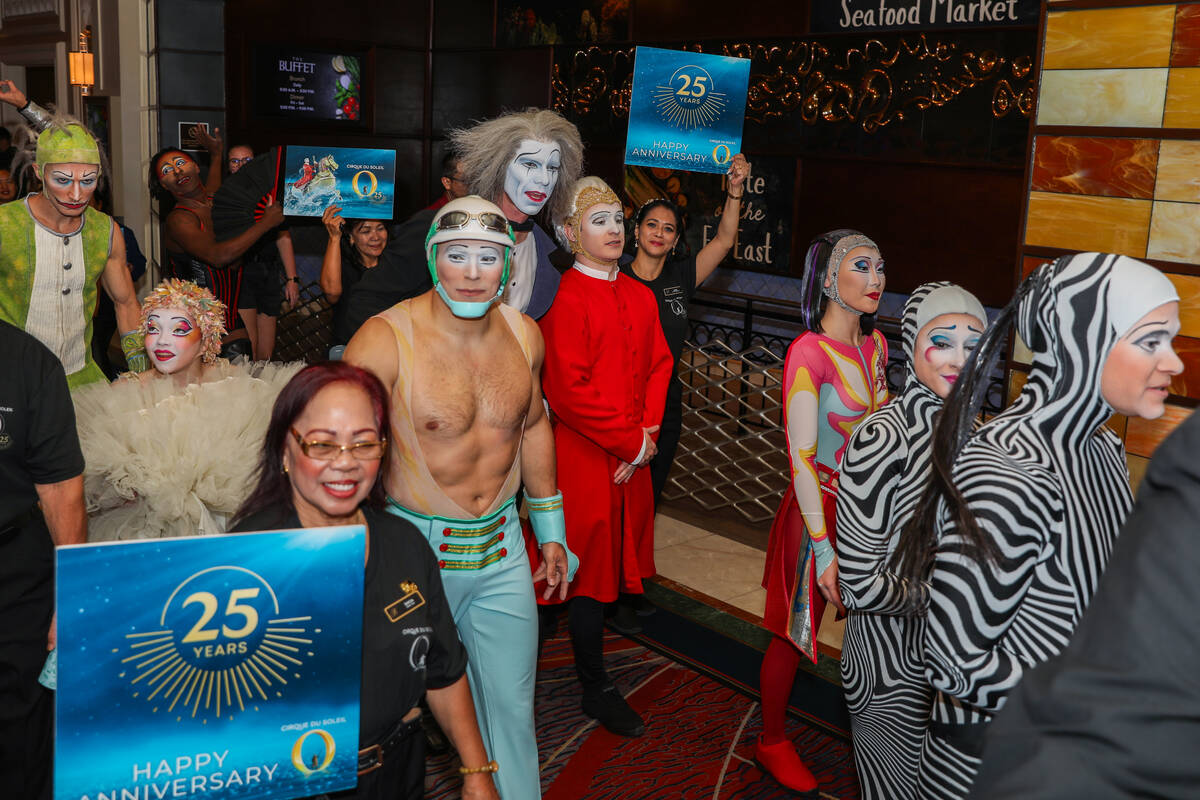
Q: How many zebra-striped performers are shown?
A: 2